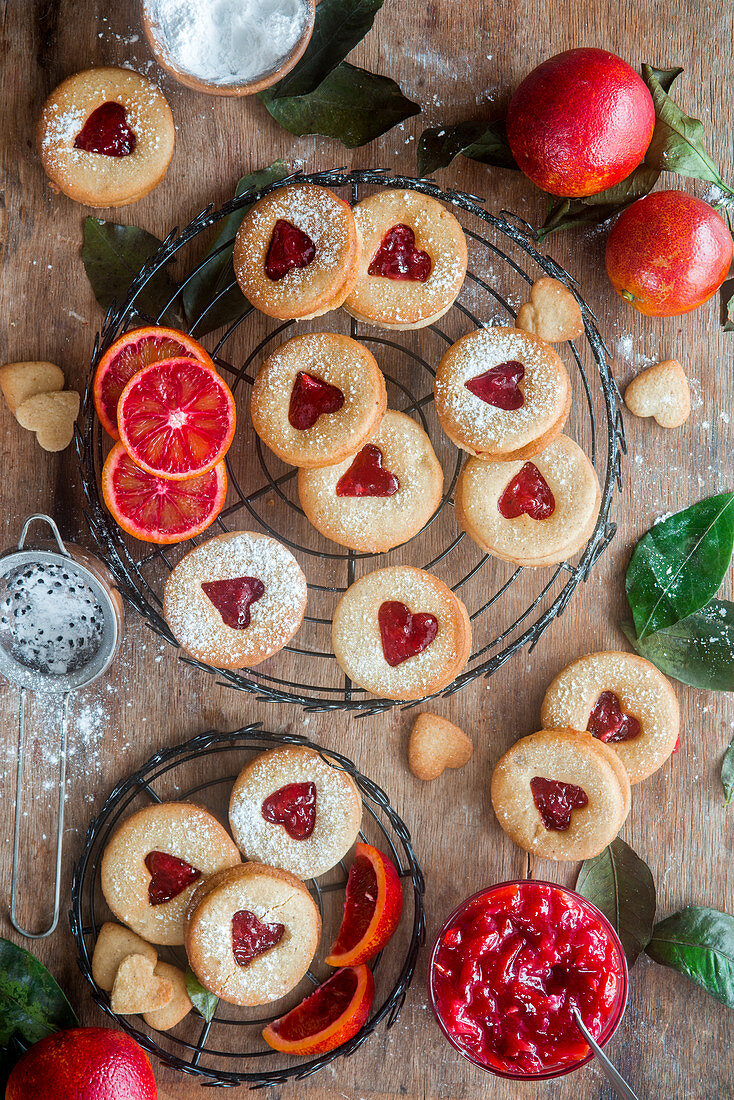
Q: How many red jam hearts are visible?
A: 14